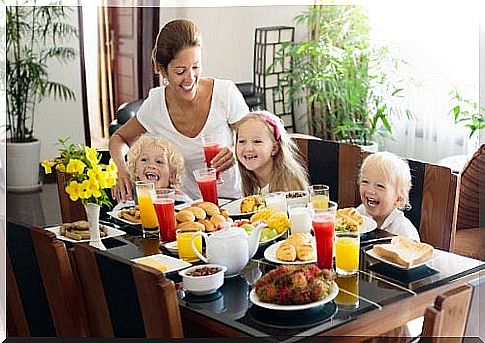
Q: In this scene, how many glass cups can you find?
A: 10